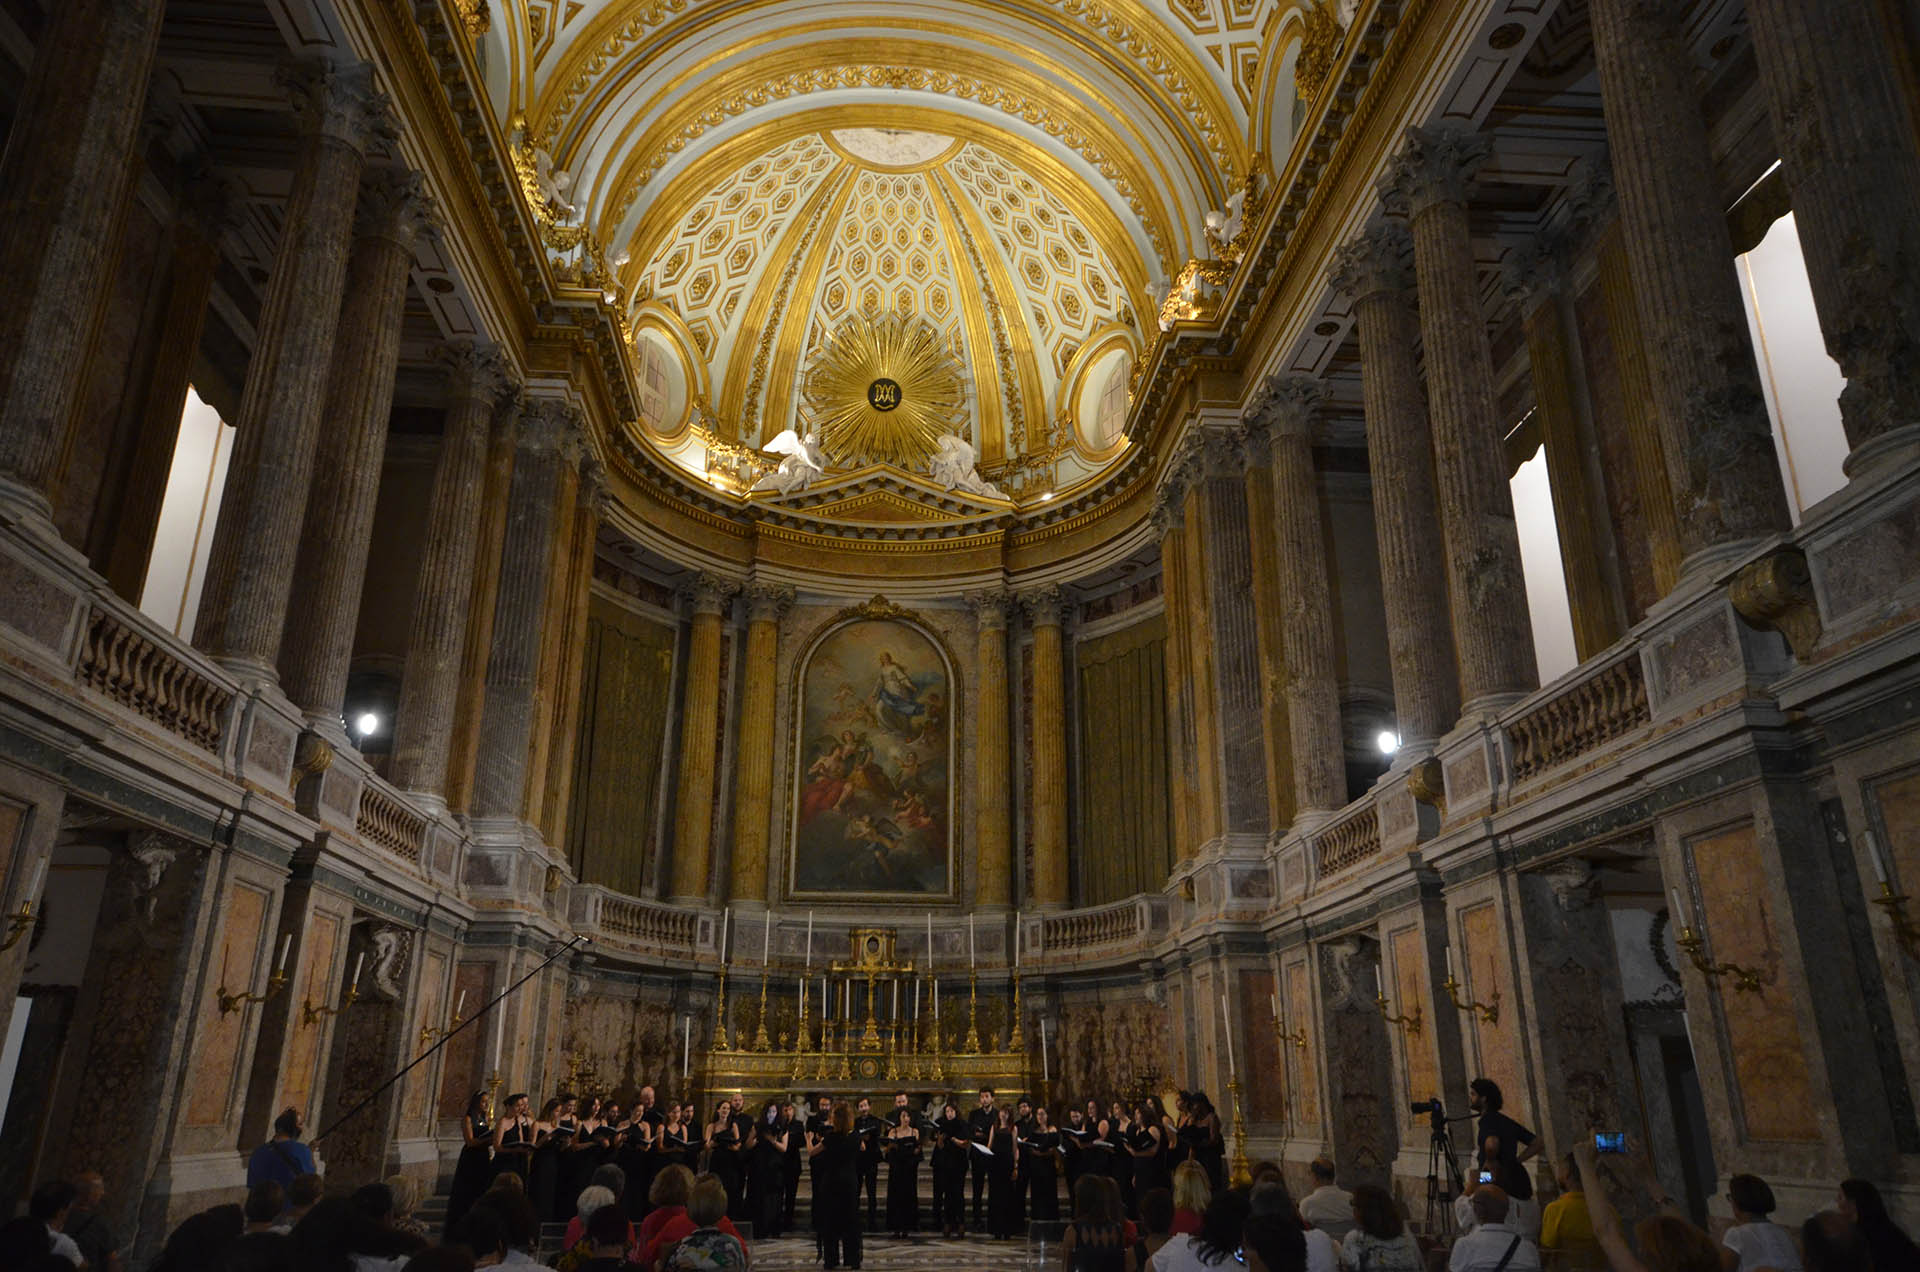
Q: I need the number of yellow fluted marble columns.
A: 4